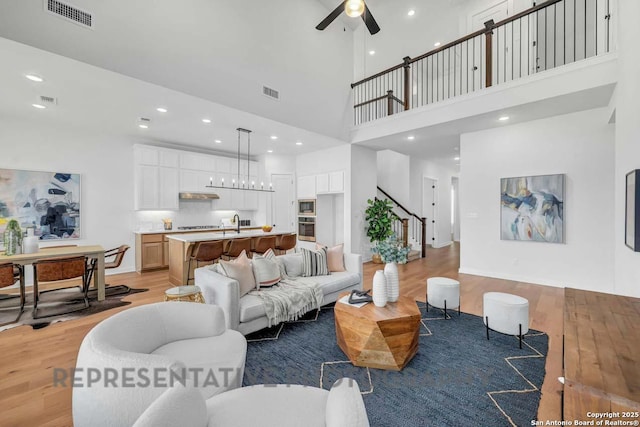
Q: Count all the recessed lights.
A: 15